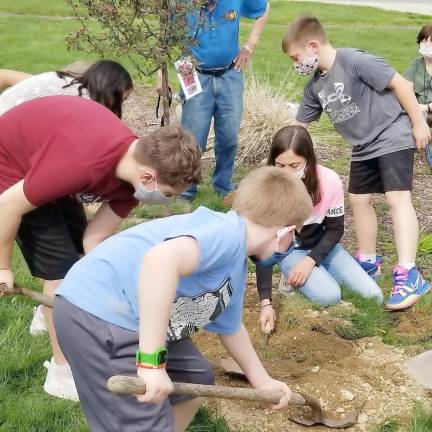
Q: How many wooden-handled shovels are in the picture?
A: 2